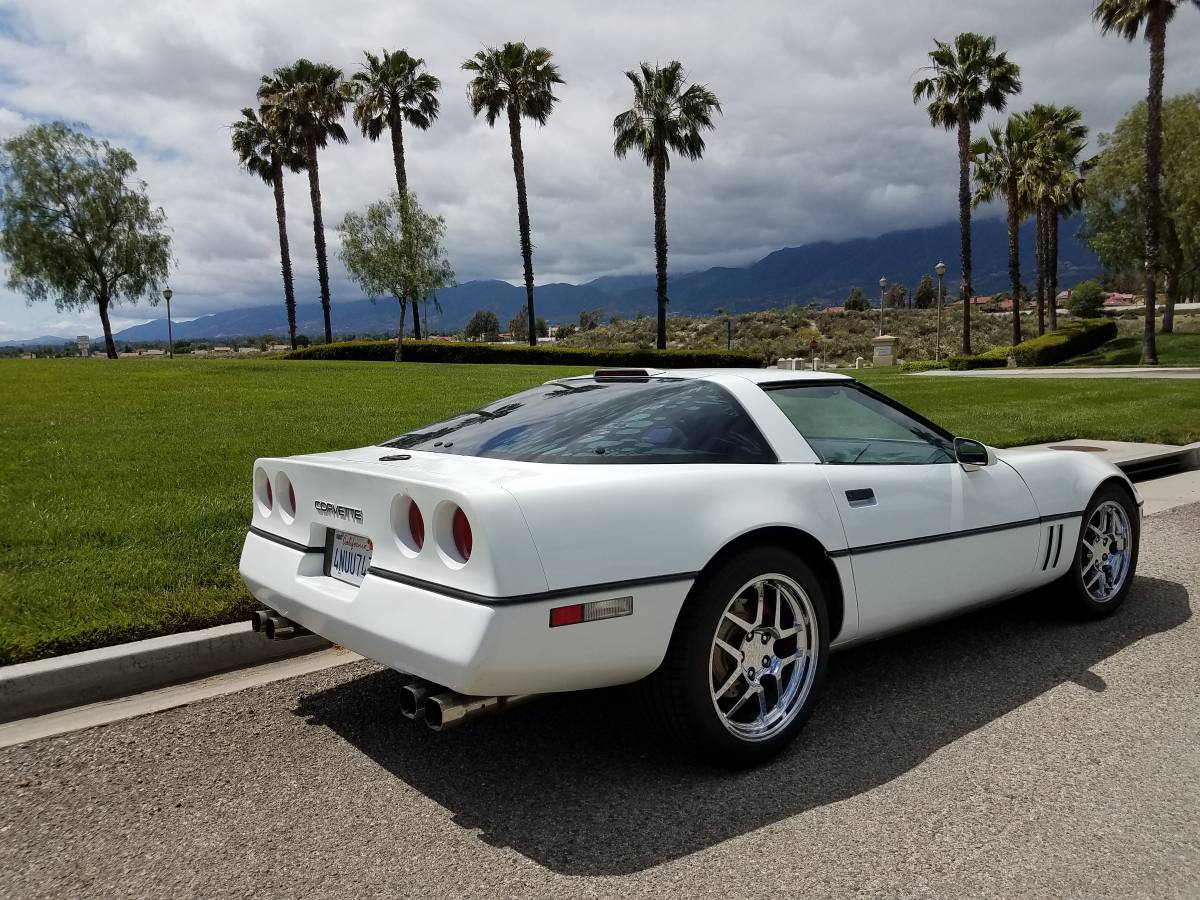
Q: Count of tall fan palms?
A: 10